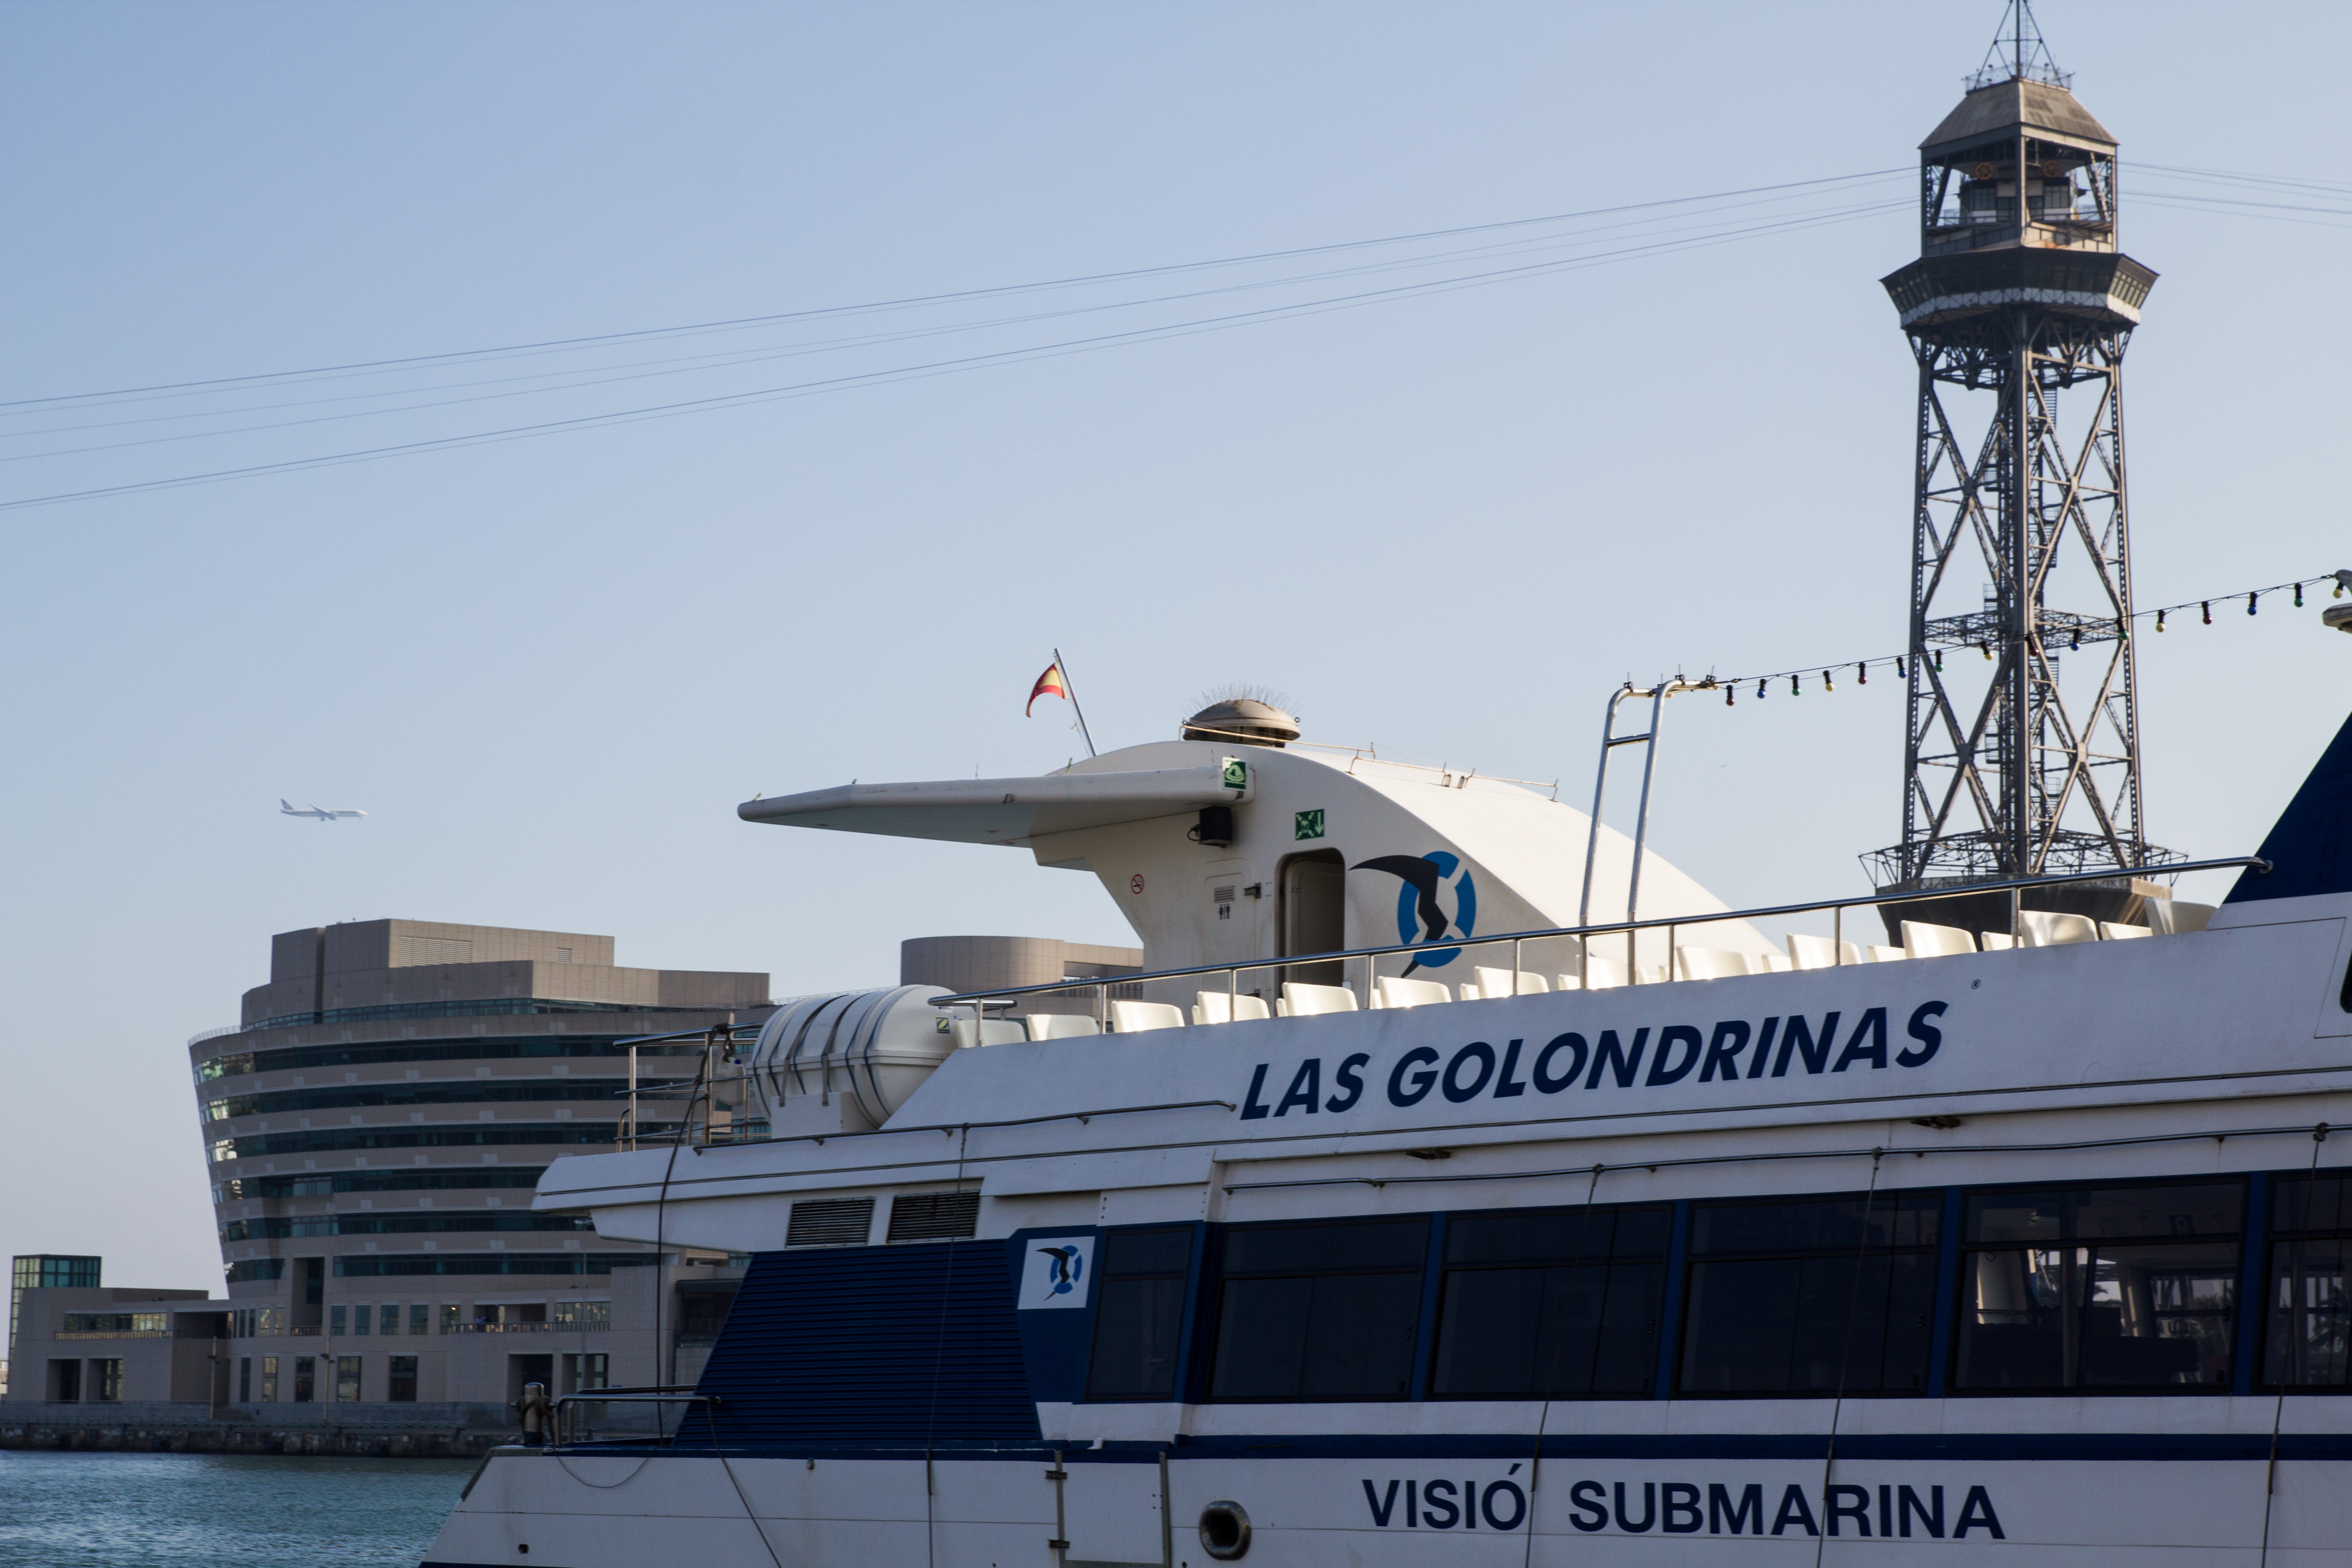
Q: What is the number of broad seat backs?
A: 13